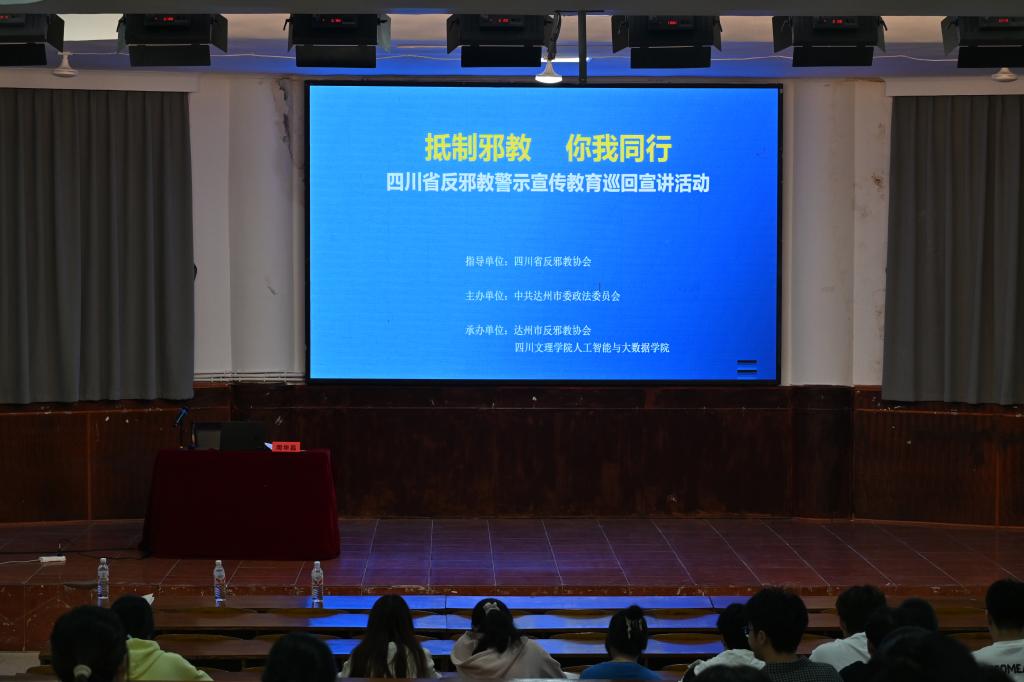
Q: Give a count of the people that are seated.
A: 14